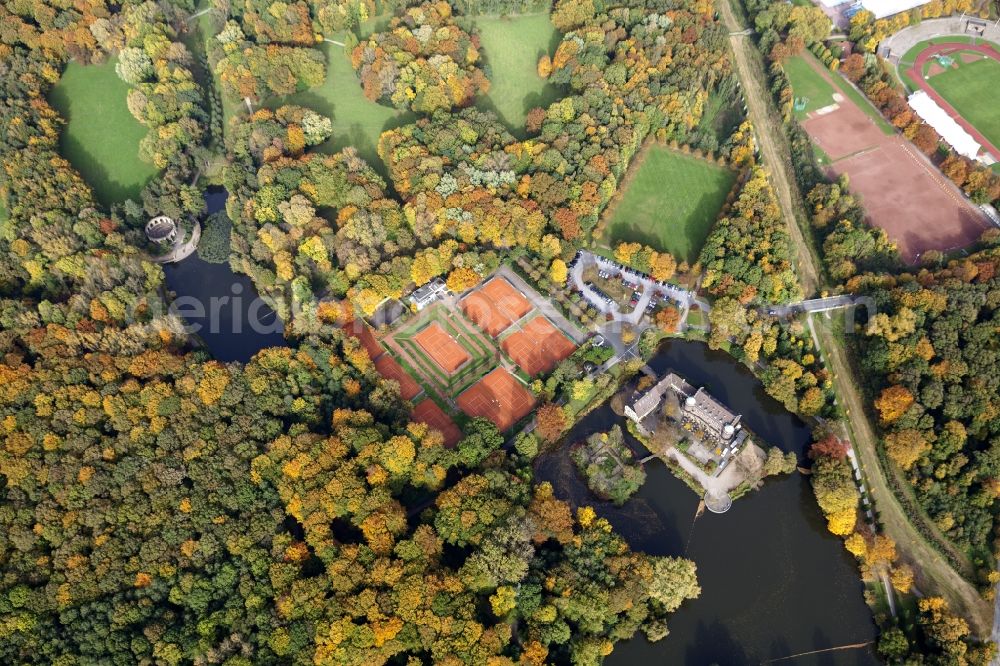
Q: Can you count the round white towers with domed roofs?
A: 2